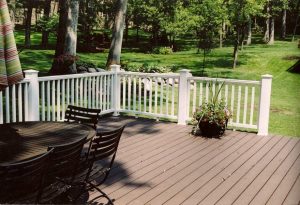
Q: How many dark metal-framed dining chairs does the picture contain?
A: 4